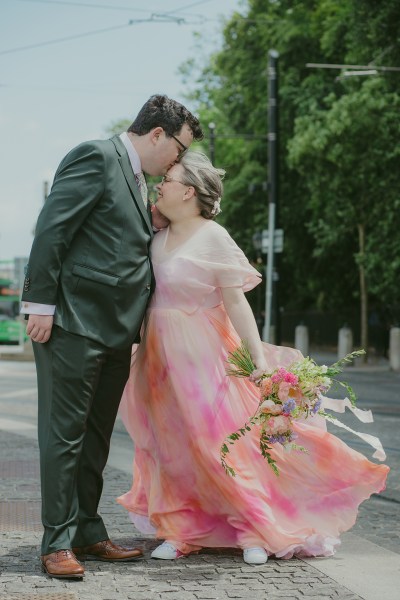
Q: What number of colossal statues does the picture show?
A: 0